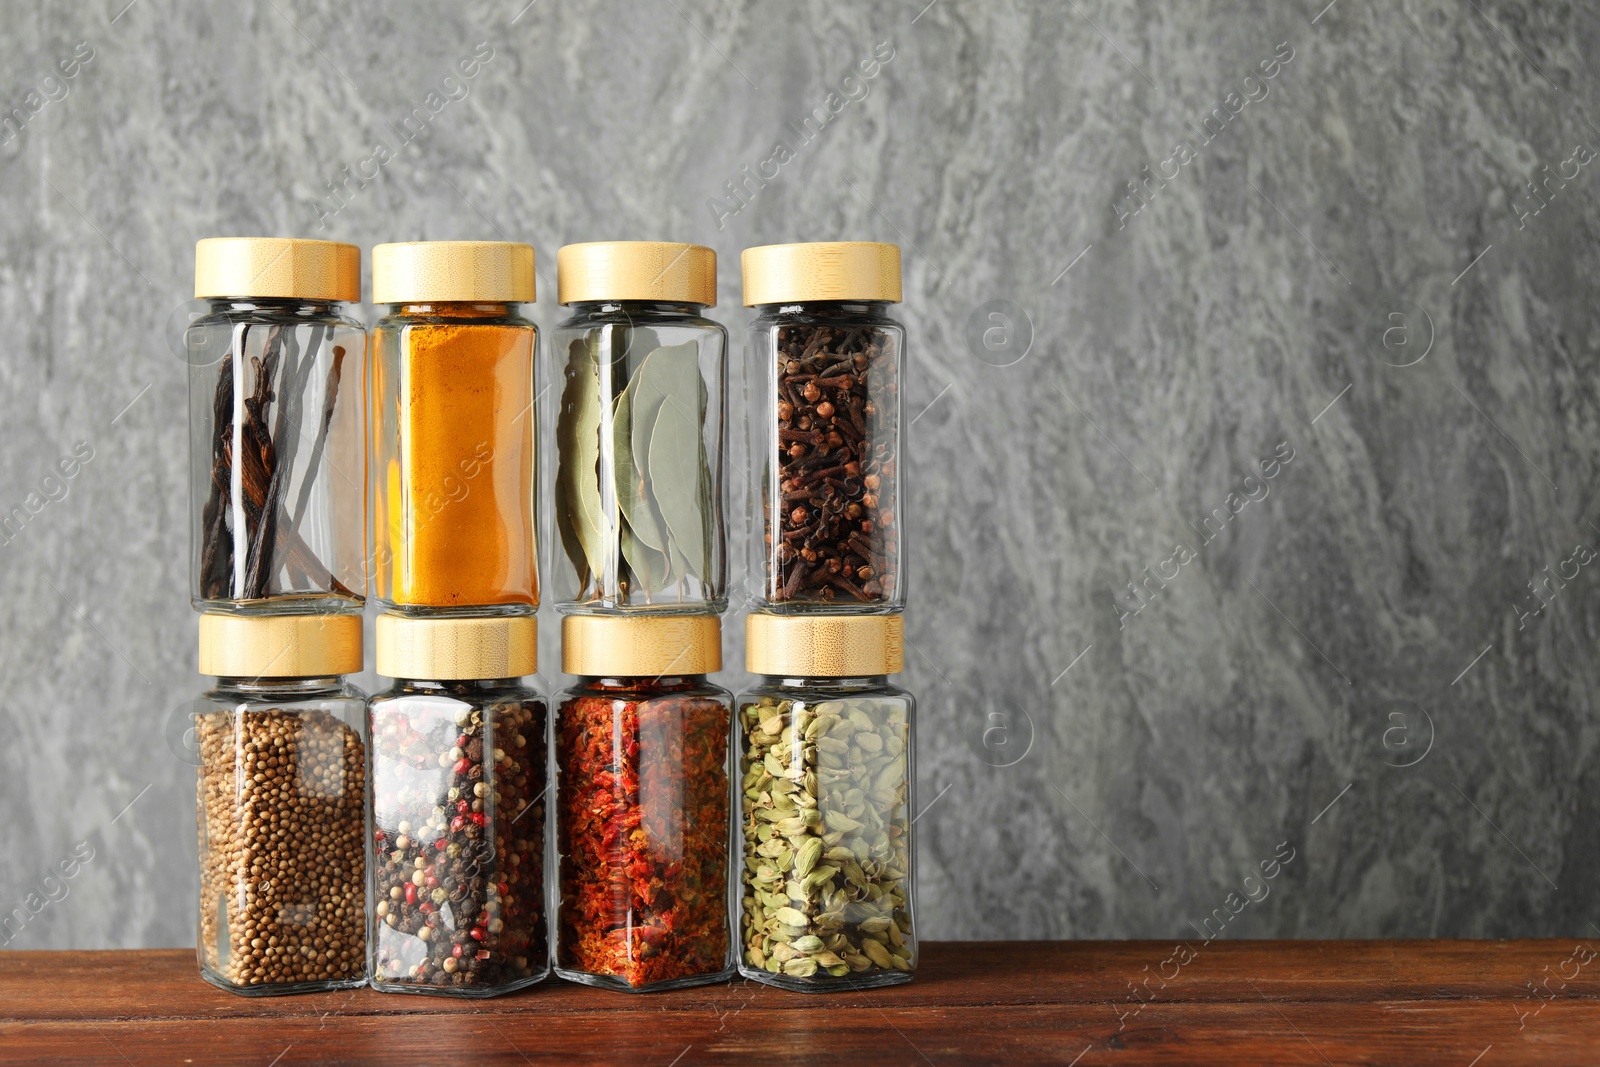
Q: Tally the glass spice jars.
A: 8